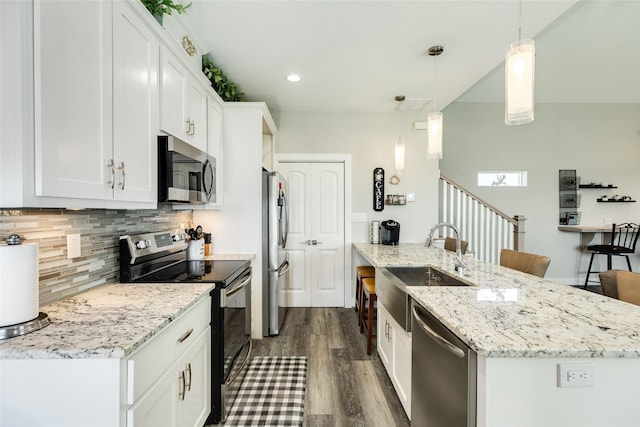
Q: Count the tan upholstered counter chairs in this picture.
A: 3